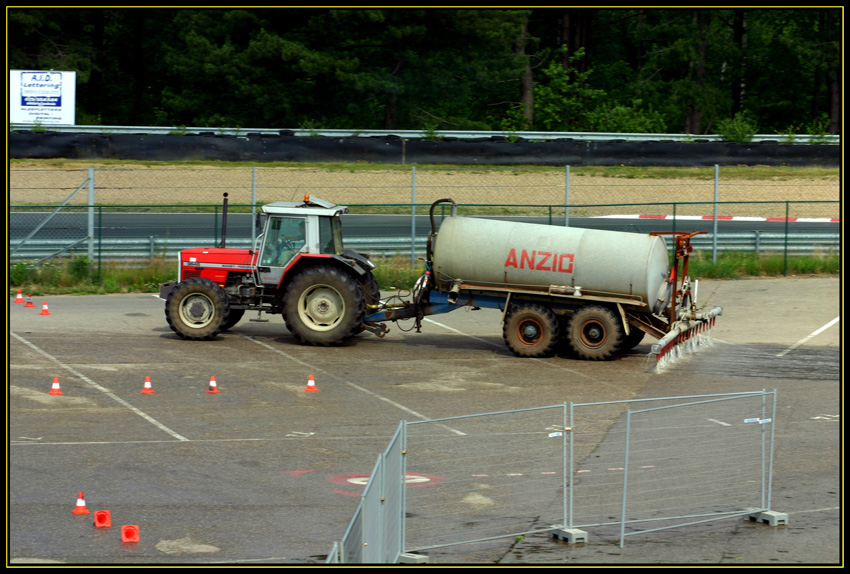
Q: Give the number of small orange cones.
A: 10